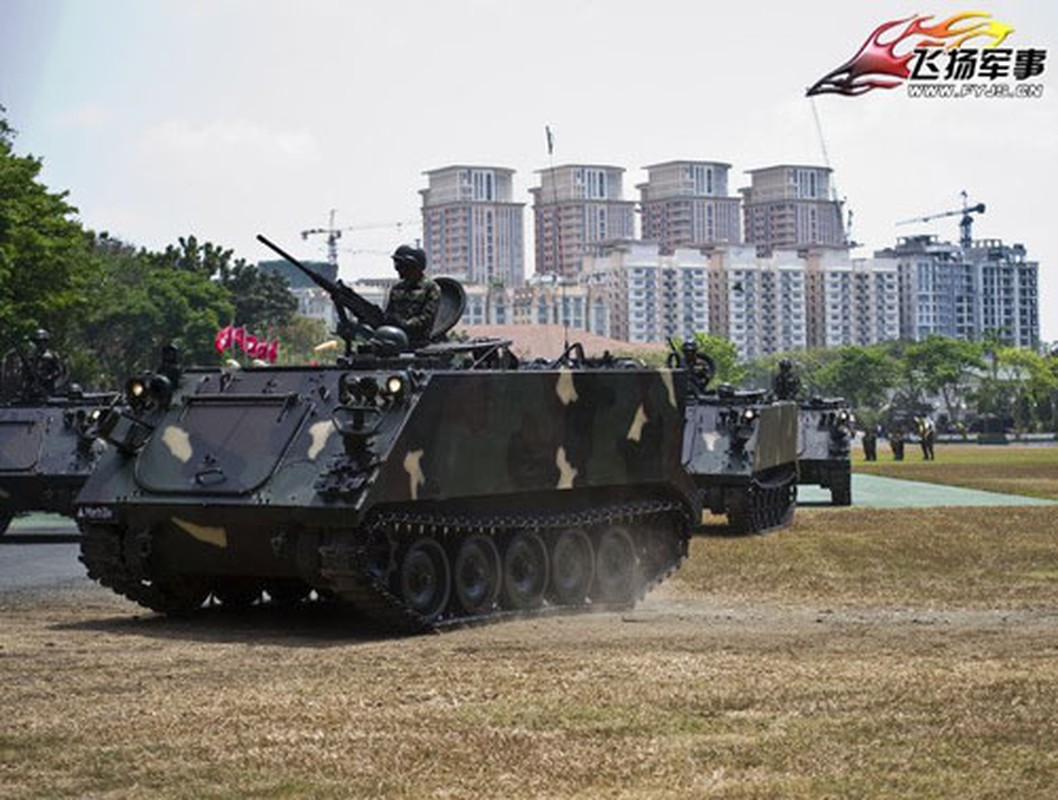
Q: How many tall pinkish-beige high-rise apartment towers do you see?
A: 4